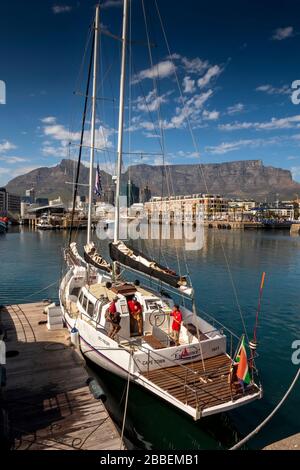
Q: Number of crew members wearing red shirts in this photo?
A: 3